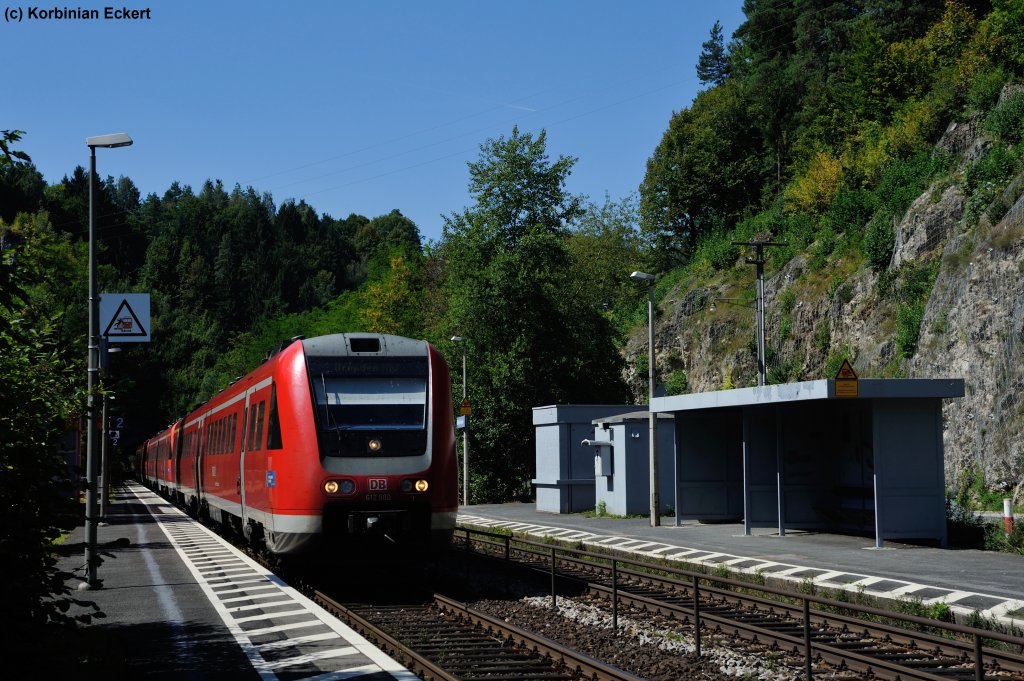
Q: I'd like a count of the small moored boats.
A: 0